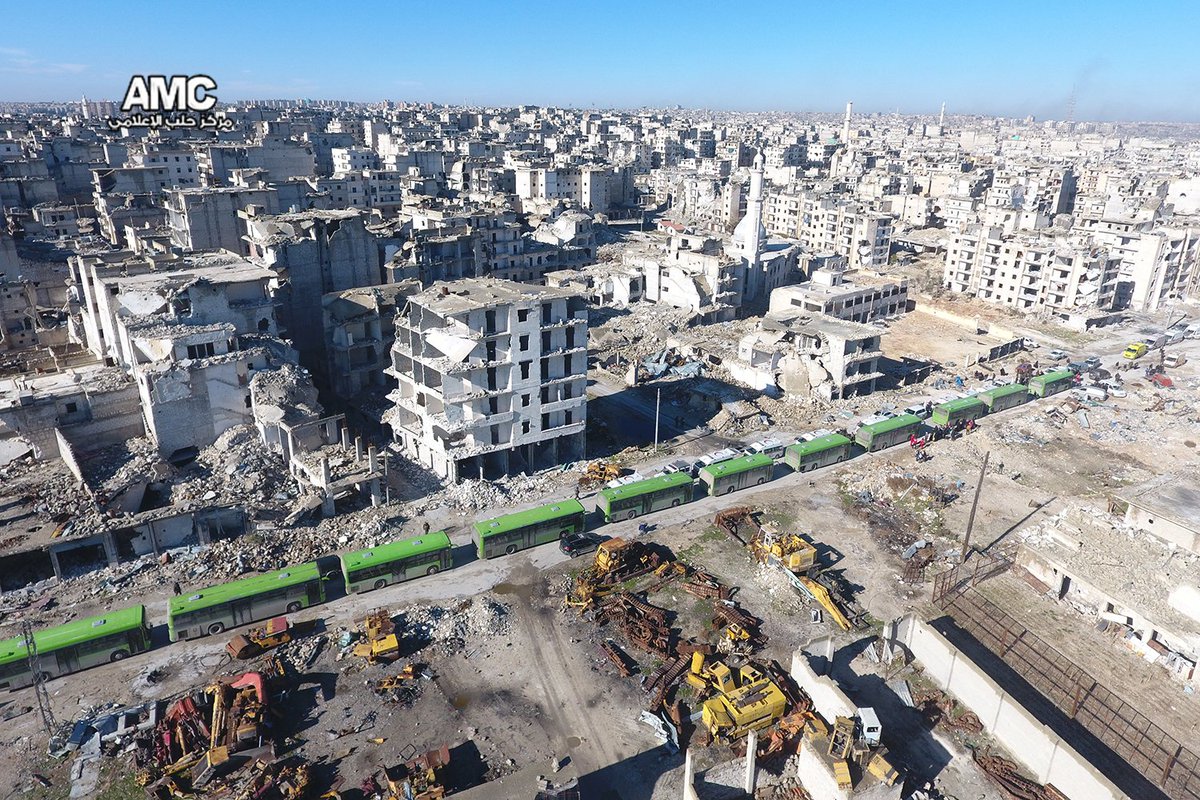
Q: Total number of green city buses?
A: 11